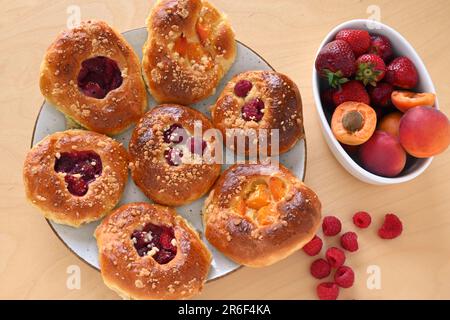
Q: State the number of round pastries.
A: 7